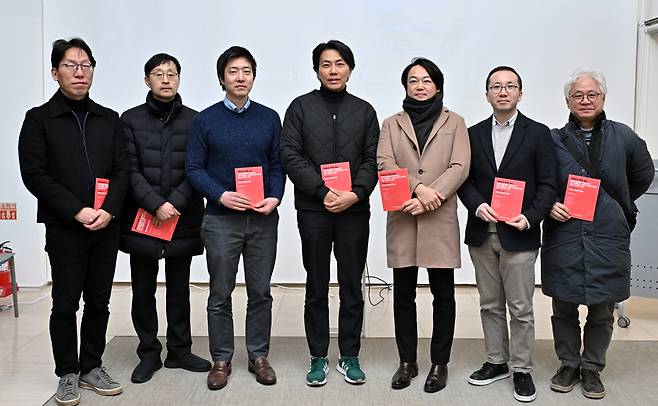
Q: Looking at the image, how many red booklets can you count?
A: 7